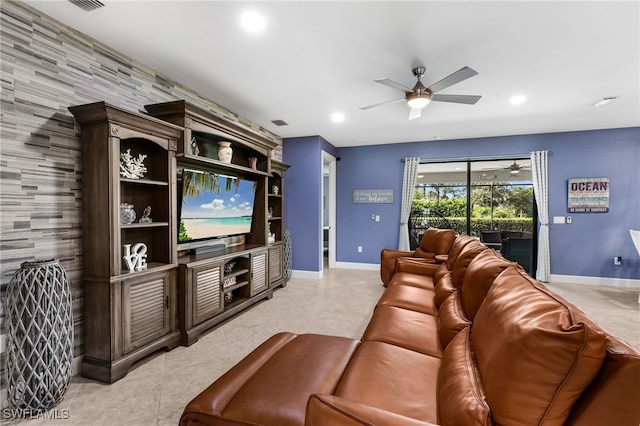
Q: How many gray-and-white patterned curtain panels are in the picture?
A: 2